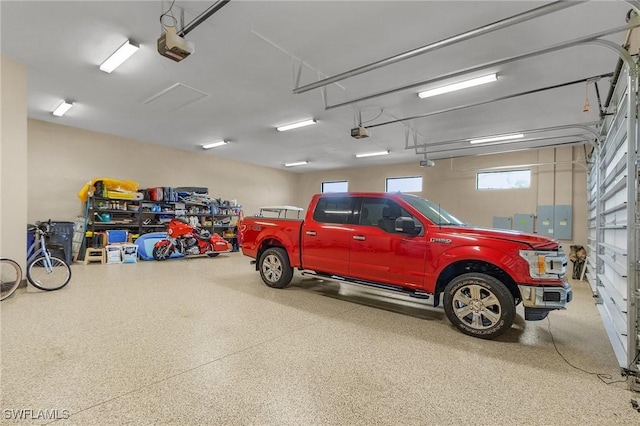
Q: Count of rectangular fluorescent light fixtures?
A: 8